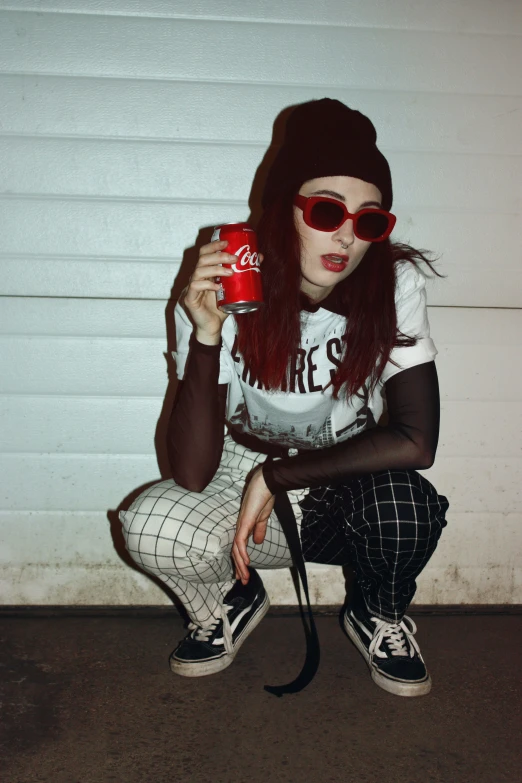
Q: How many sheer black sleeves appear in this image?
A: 2